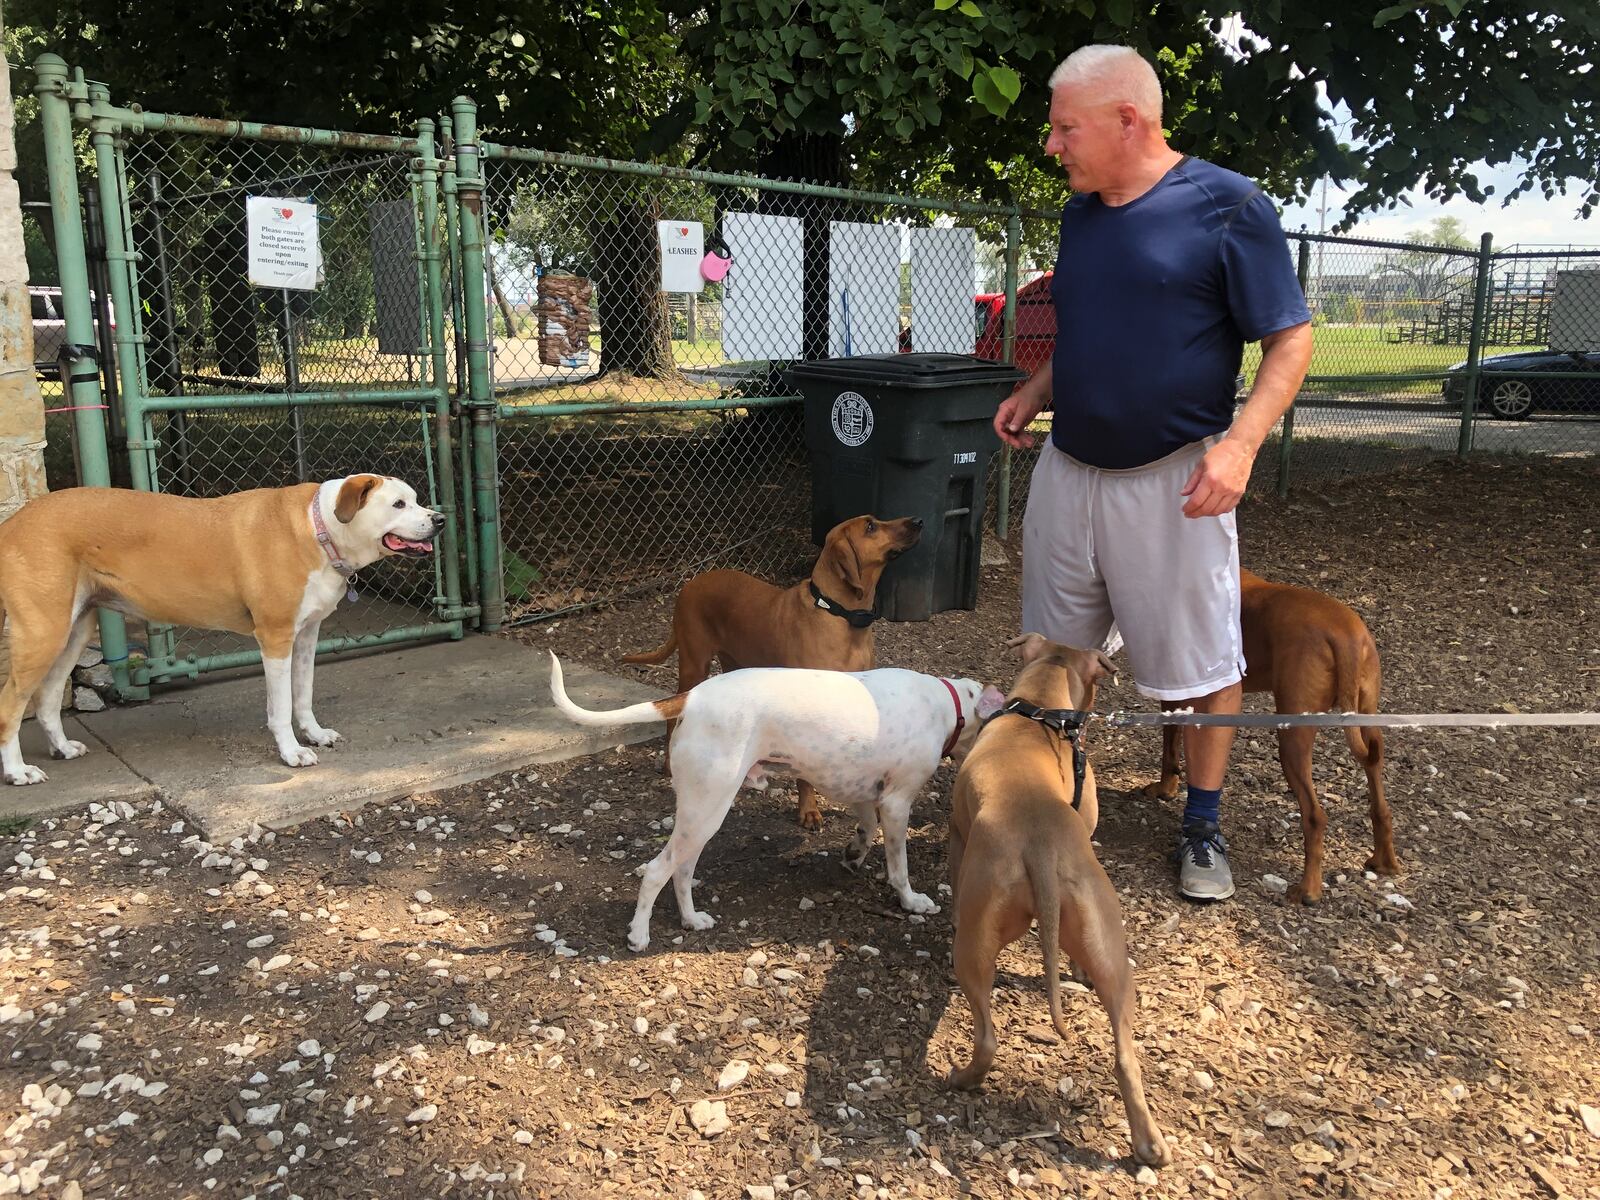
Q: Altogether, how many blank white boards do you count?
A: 3